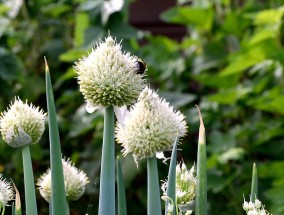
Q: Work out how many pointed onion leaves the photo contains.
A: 6